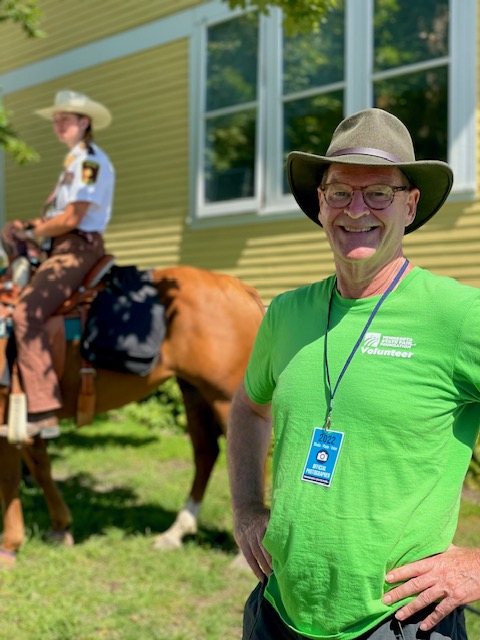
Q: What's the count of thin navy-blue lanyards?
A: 1